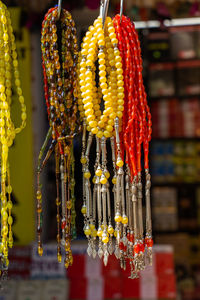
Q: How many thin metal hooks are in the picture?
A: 3